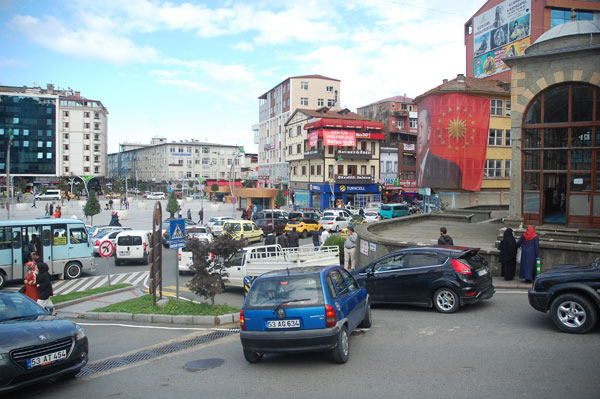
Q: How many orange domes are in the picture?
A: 0